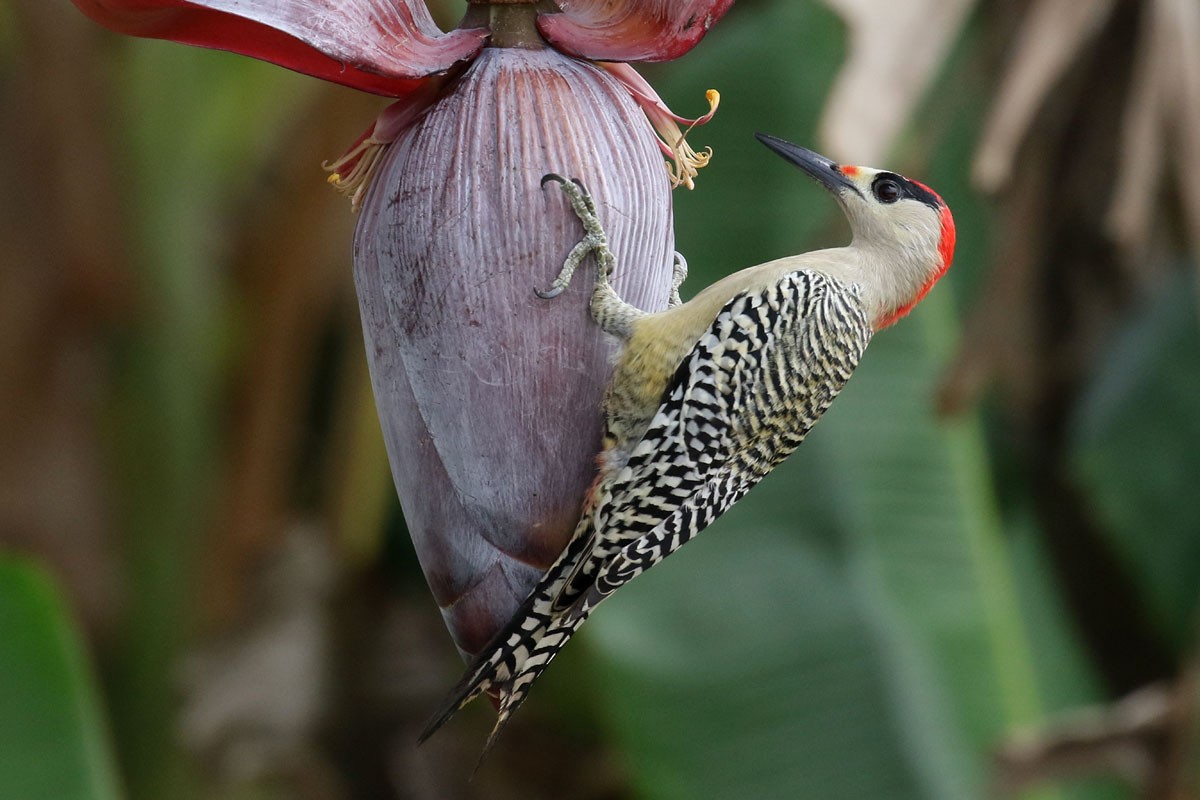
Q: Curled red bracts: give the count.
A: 2